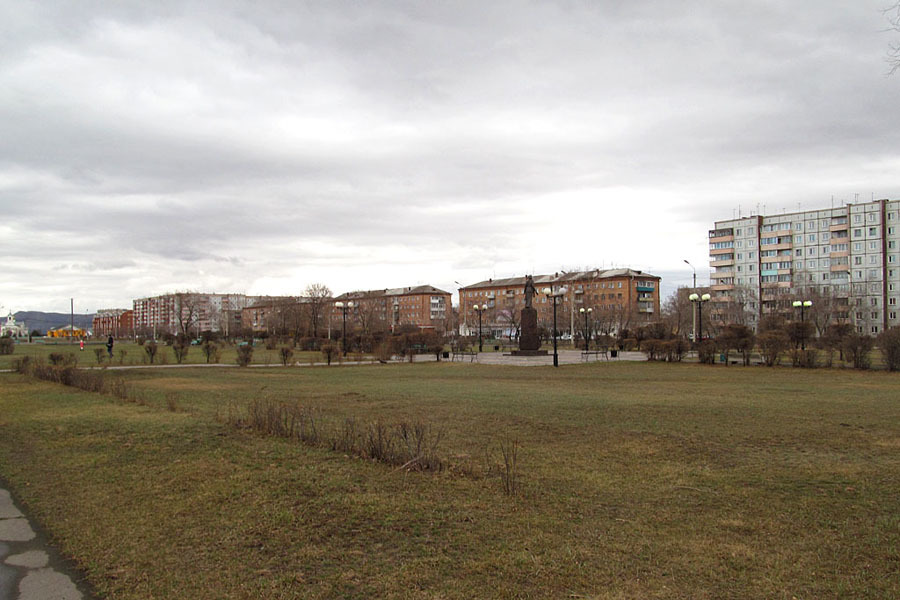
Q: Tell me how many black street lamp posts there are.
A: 6